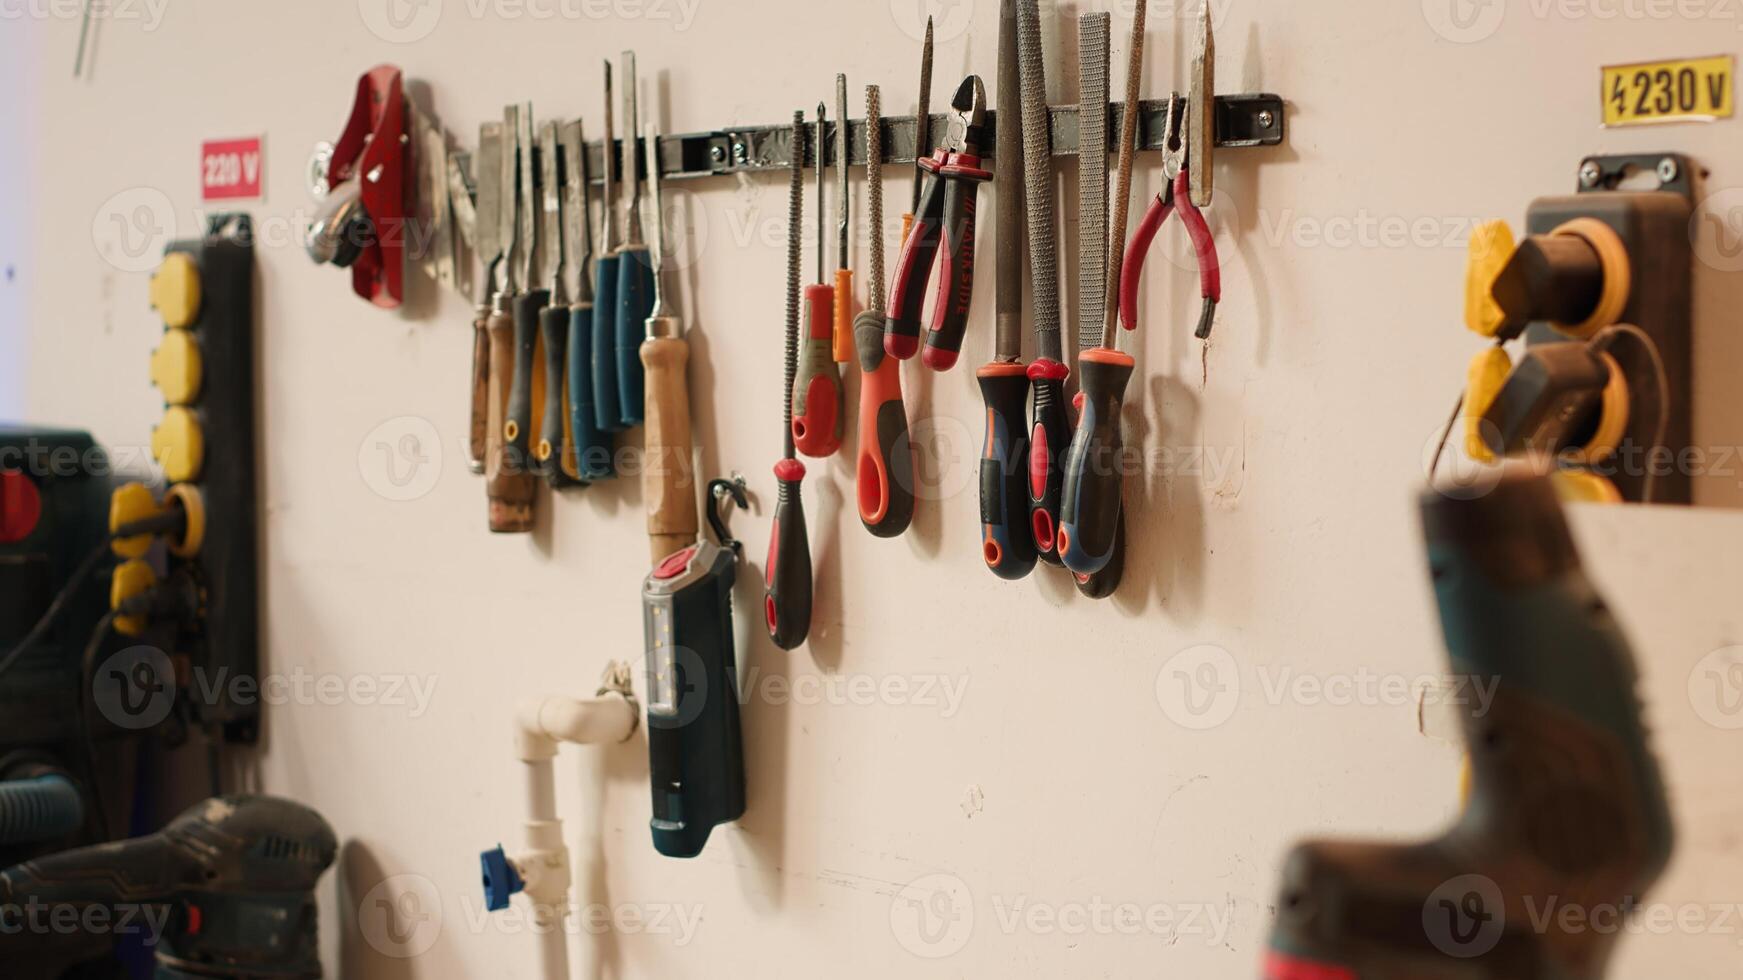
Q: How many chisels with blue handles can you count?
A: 3